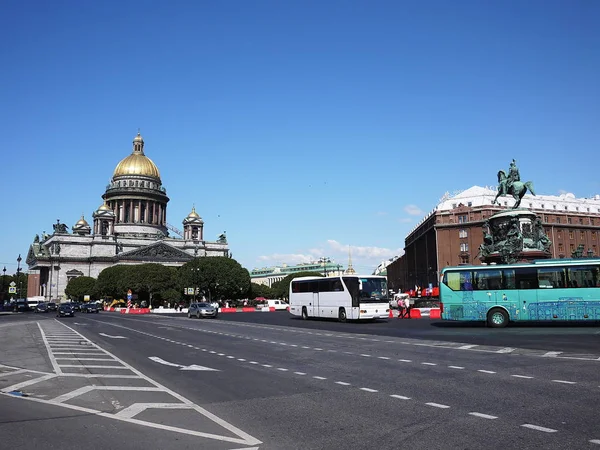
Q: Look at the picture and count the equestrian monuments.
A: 1